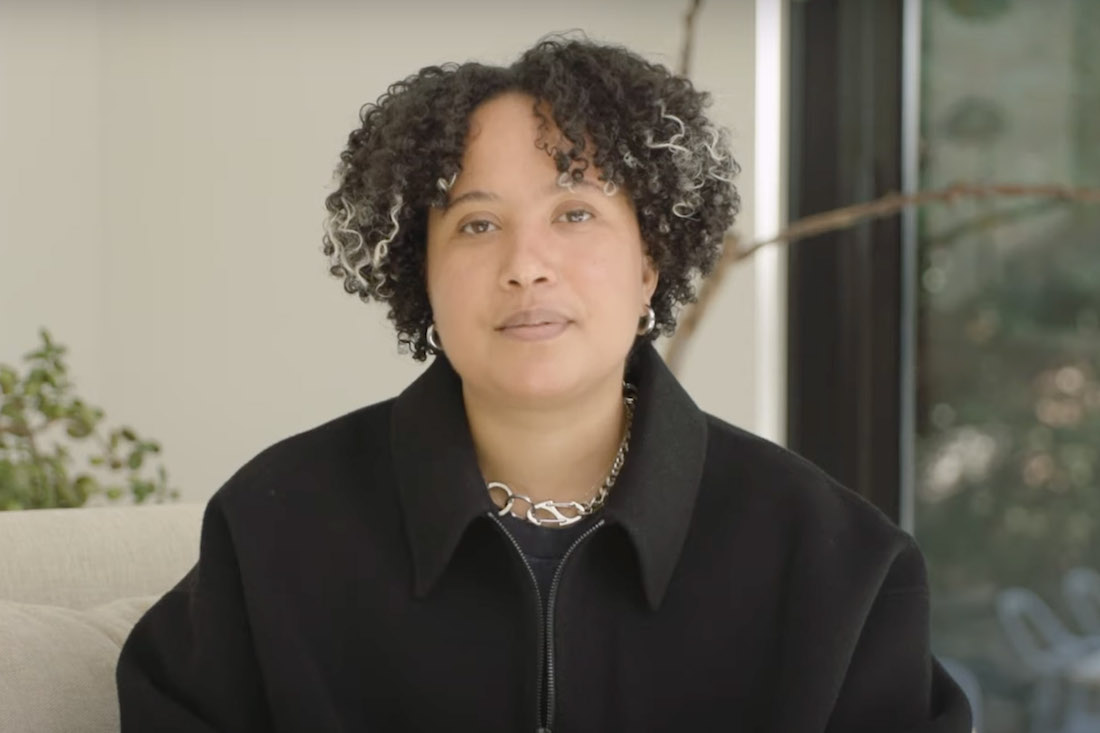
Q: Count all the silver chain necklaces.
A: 1